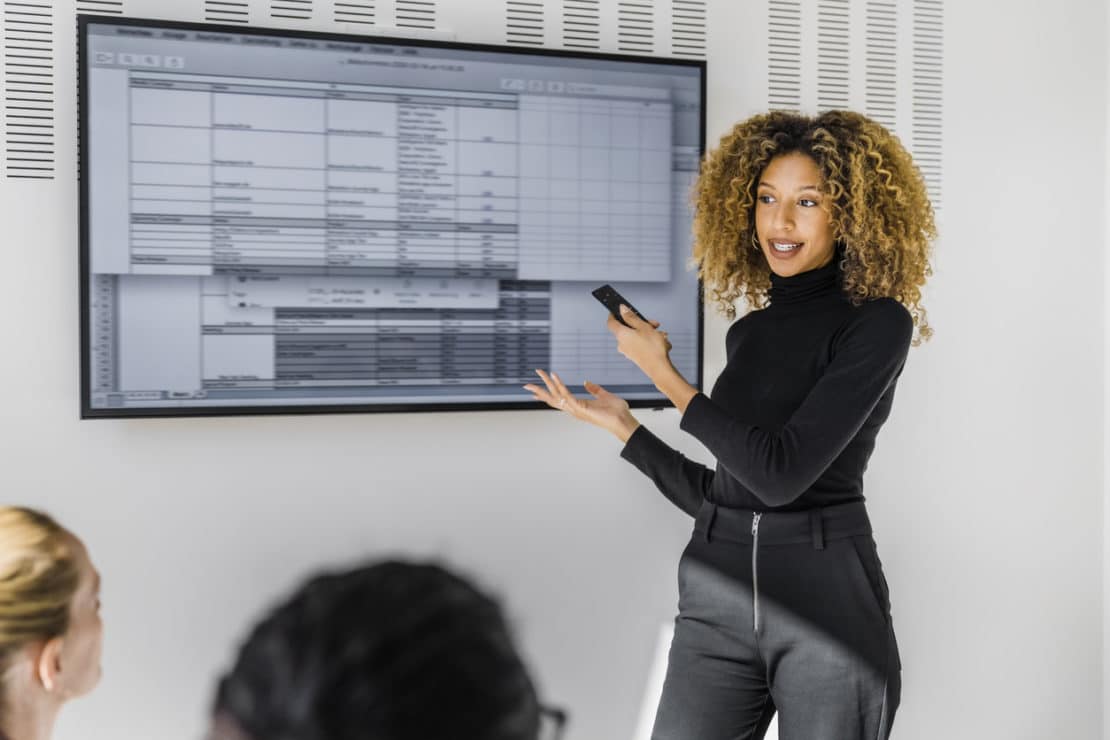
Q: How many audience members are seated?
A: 2